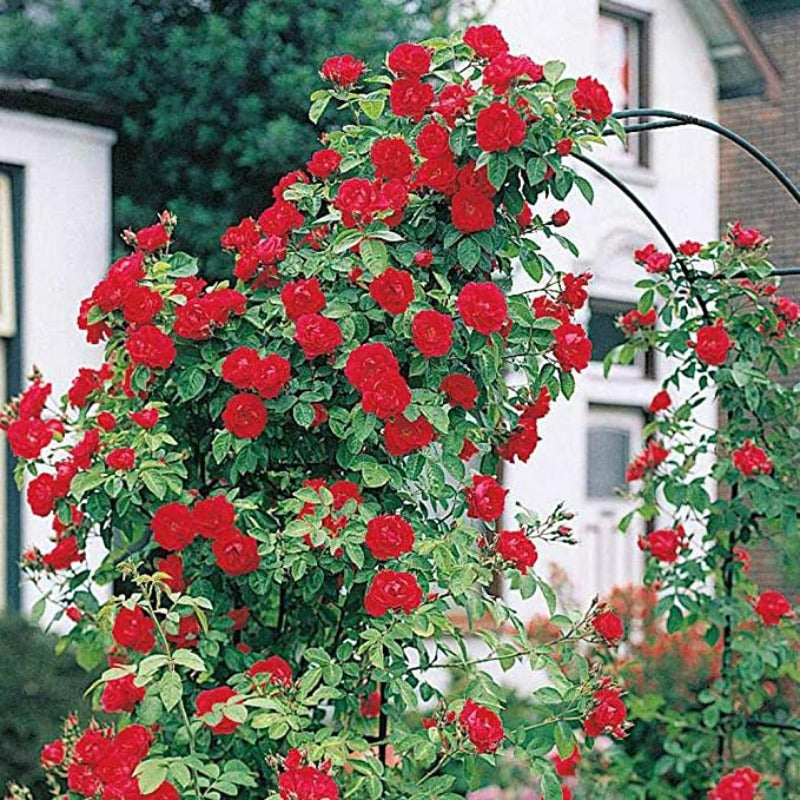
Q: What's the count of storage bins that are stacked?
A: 0